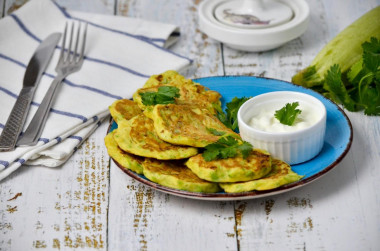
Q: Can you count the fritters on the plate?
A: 9